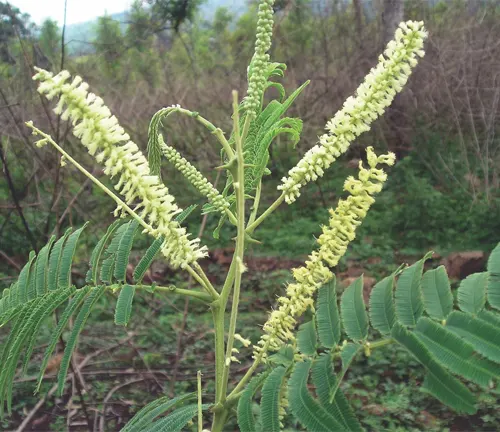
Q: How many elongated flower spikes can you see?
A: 5